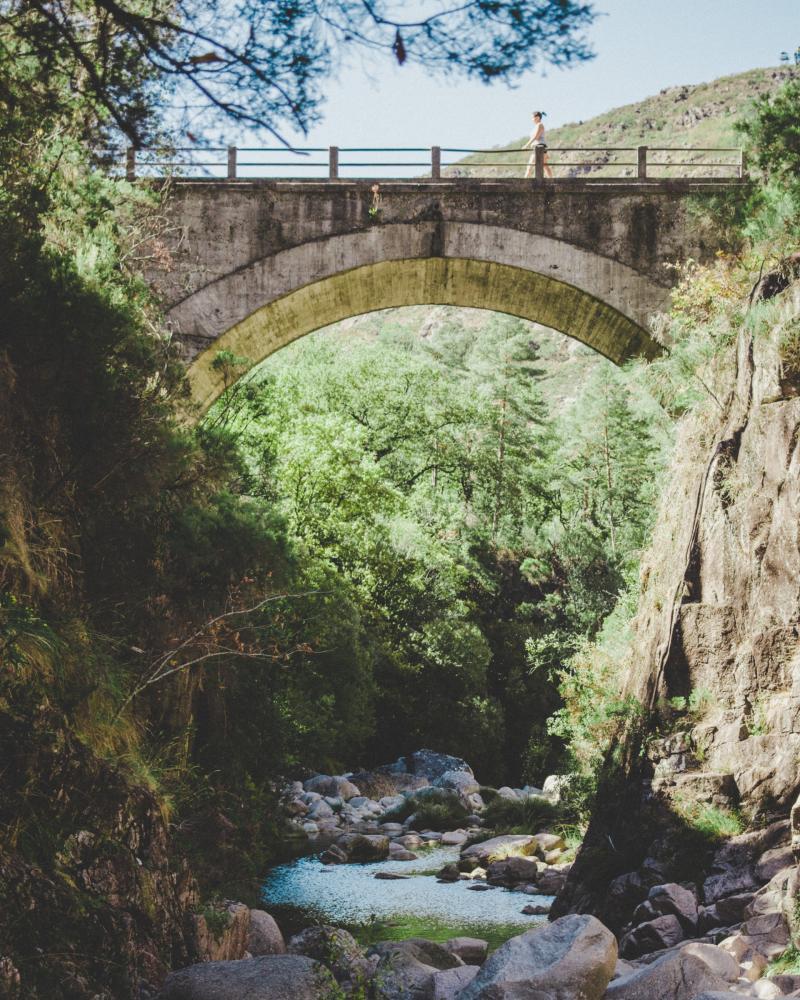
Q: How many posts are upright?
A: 7